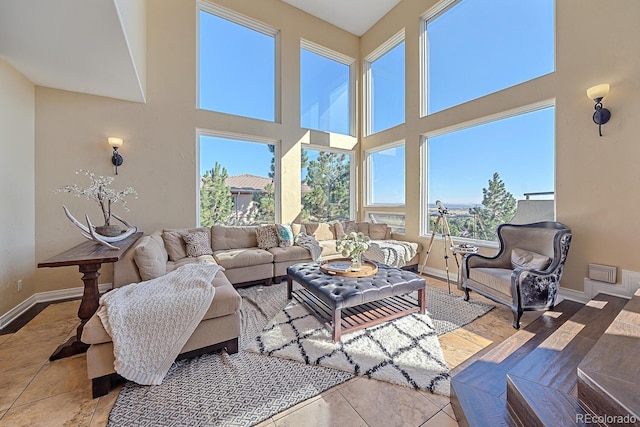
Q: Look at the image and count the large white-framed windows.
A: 8